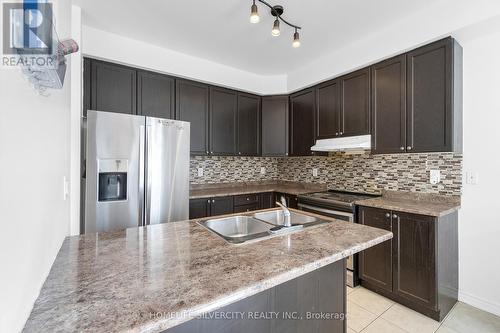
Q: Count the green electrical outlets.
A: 0